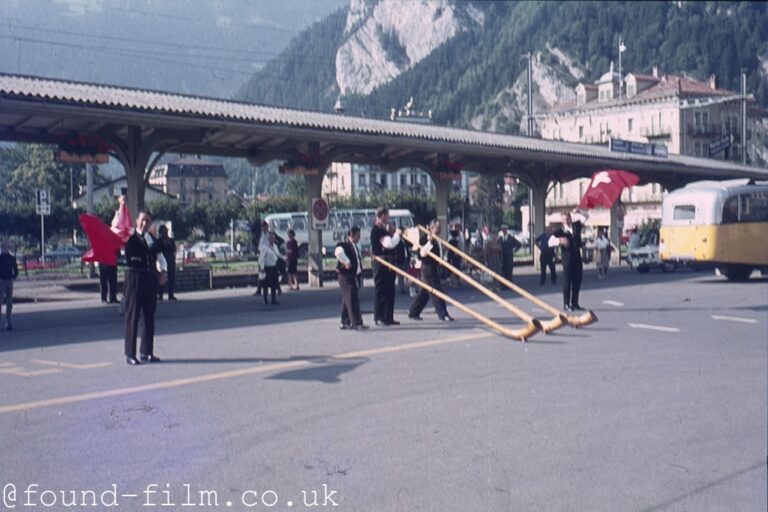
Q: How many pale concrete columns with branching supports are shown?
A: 5